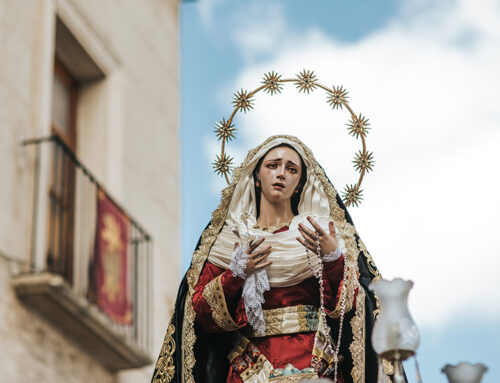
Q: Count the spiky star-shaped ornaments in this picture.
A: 9